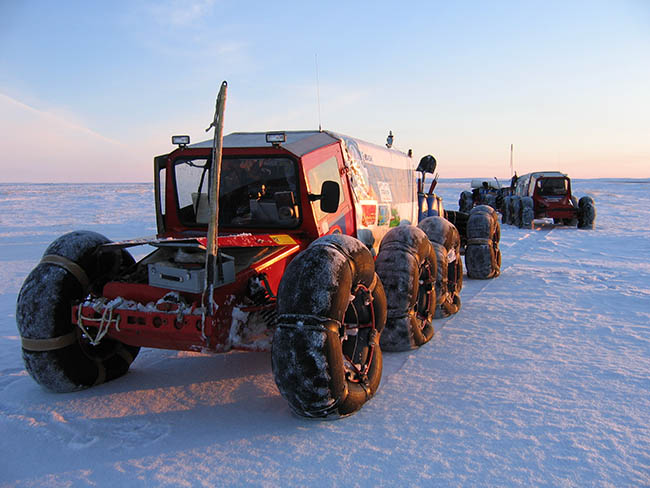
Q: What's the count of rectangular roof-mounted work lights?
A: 2